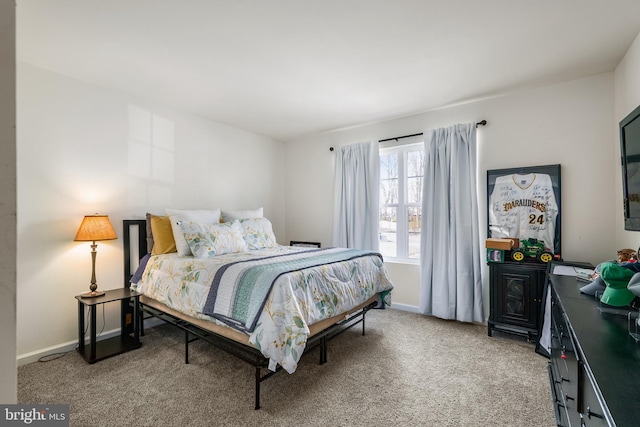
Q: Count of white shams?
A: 2